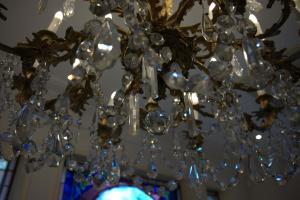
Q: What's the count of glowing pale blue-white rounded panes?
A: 1